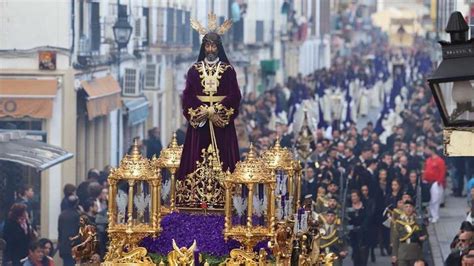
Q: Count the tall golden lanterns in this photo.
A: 4